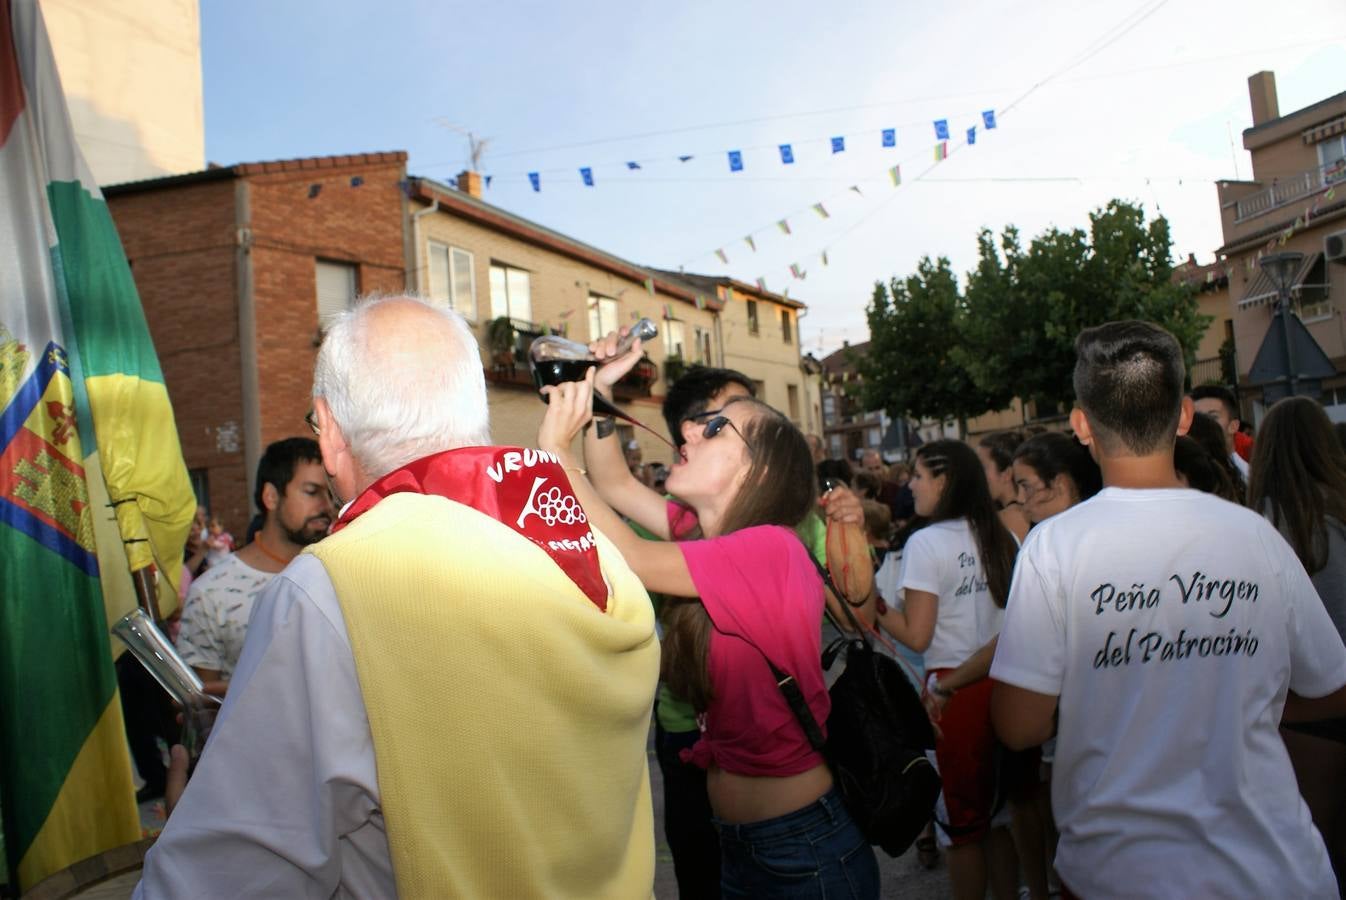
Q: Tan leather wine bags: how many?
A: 1